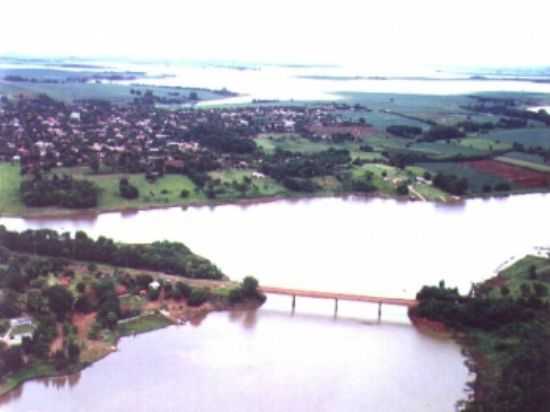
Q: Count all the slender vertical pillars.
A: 3